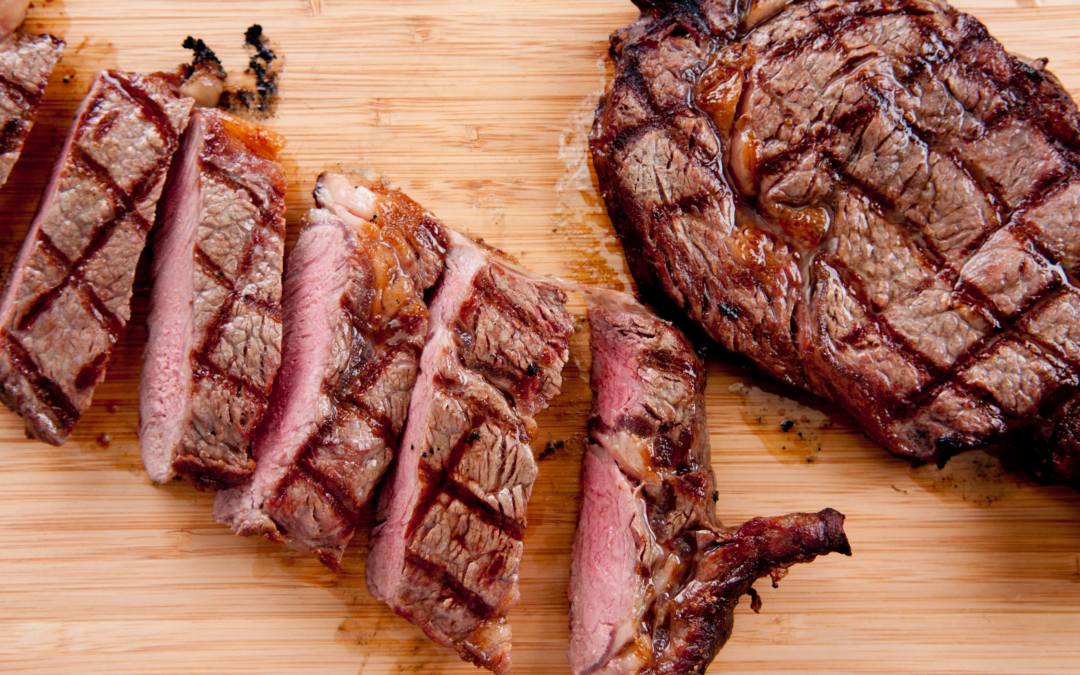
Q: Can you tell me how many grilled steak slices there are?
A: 6